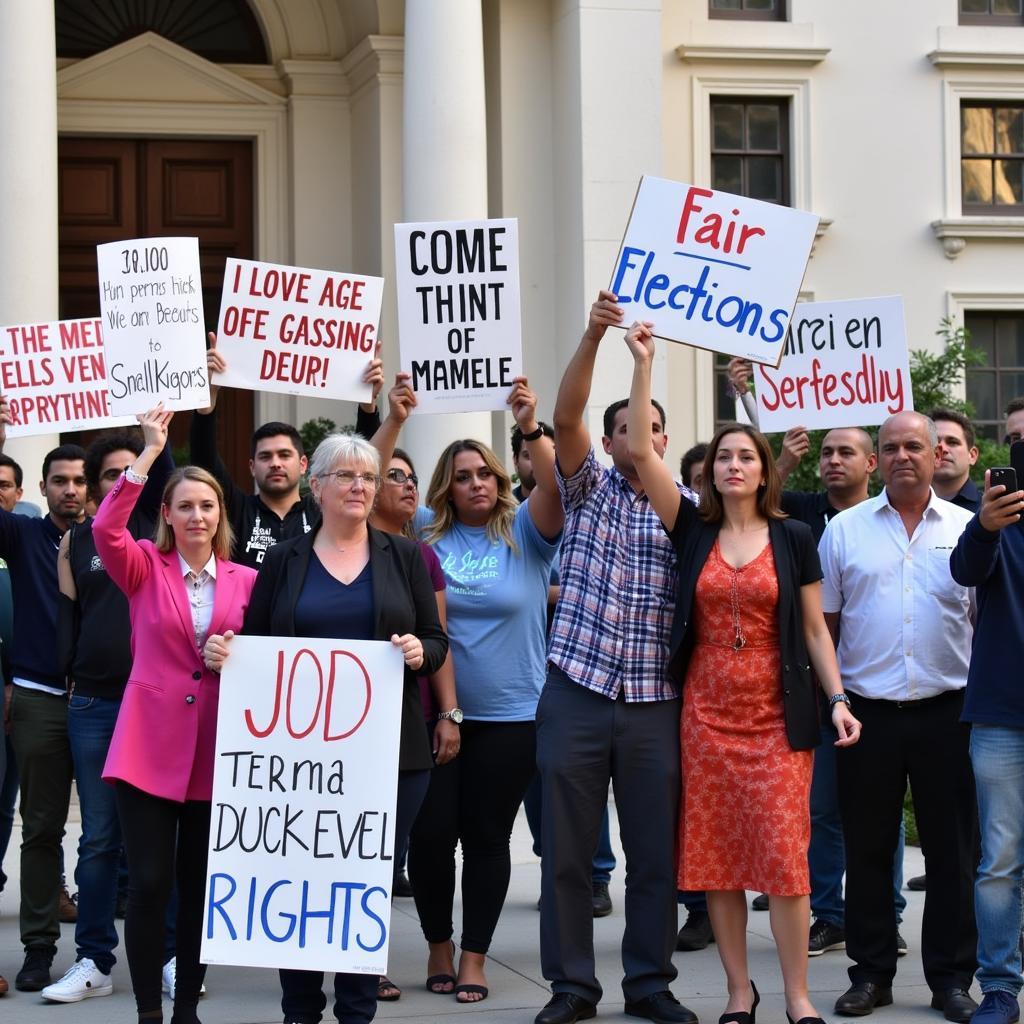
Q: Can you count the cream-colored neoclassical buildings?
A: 1